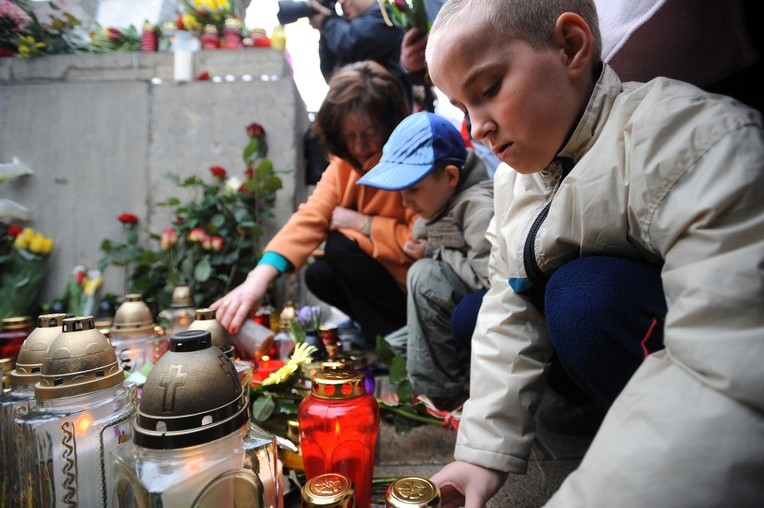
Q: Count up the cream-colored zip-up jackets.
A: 1